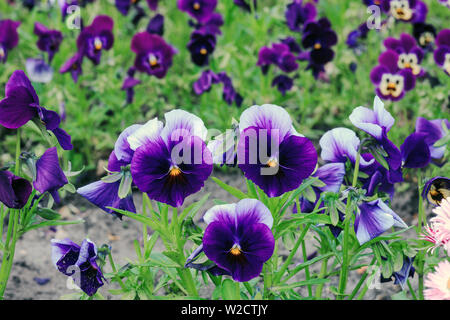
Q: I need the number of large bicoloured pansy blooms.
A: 3